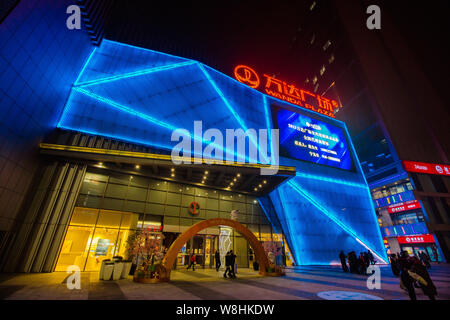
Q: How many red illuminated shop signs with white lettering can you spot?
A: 3